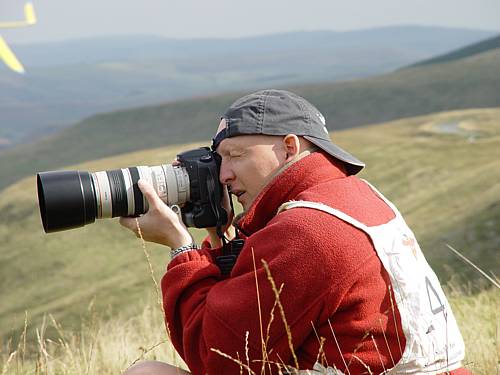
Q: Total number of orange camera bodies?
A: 0